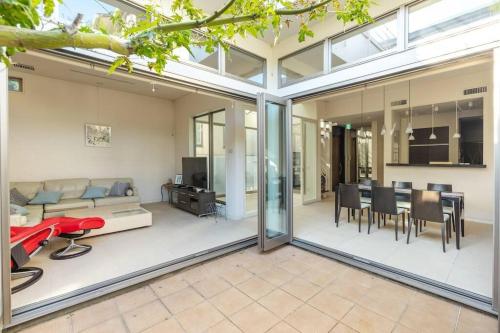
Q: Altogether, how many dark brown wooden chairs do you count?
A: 6